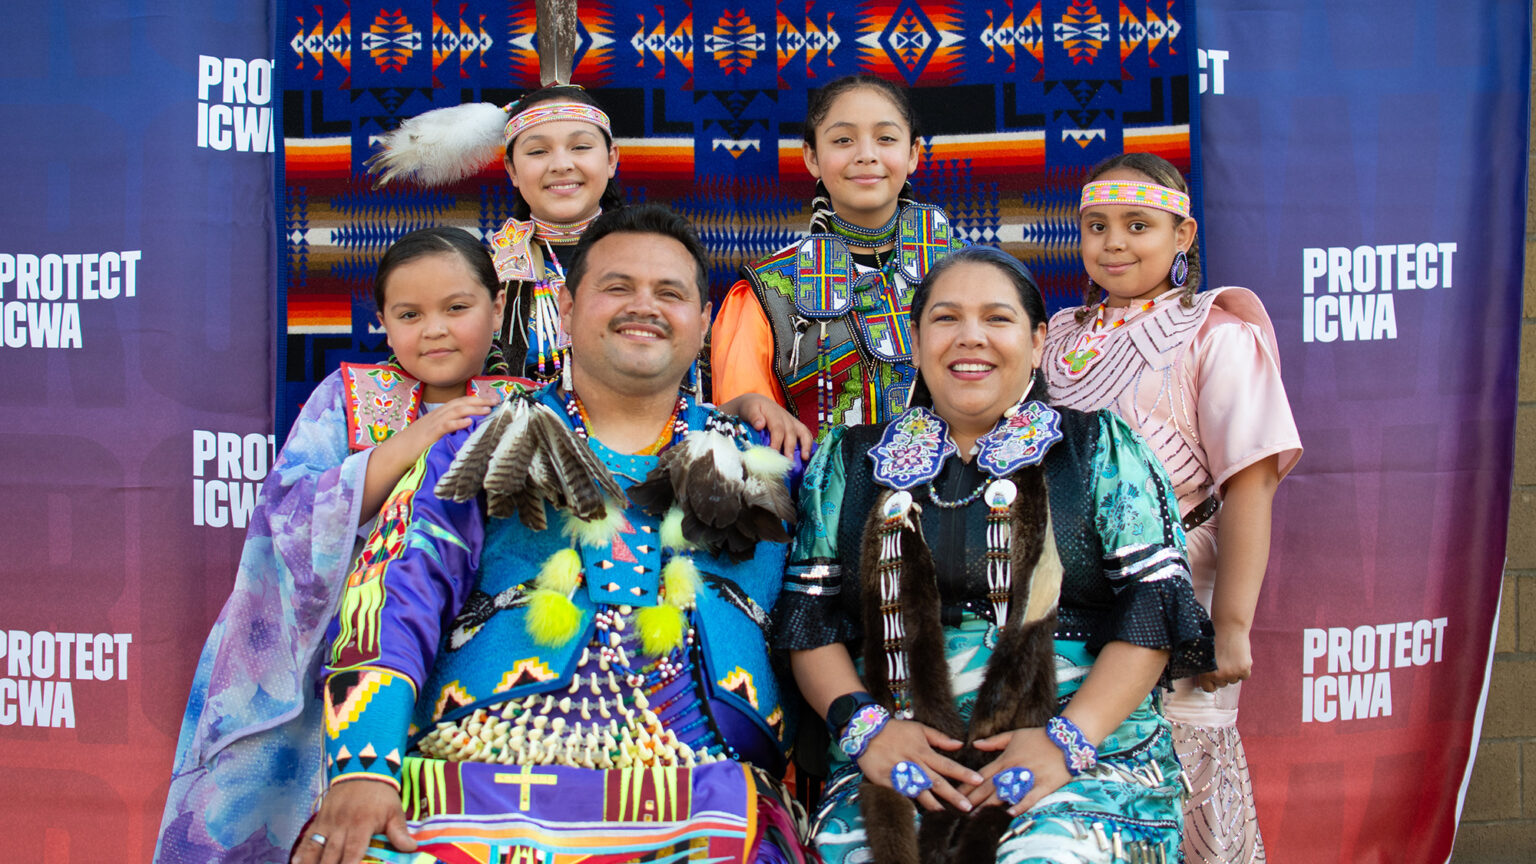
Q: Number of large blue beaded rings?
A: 2